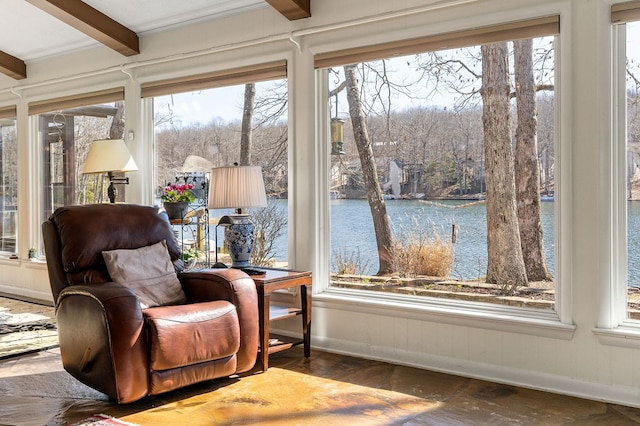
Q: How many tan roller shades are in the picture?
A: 5